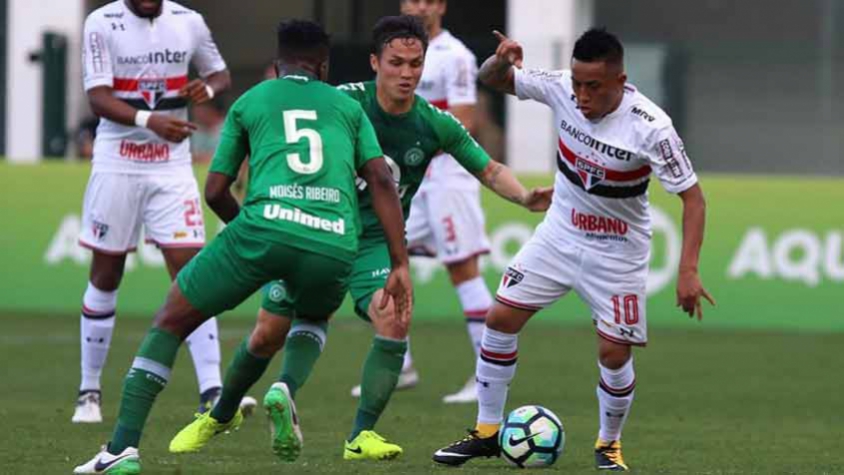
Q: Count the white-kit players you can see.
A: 3